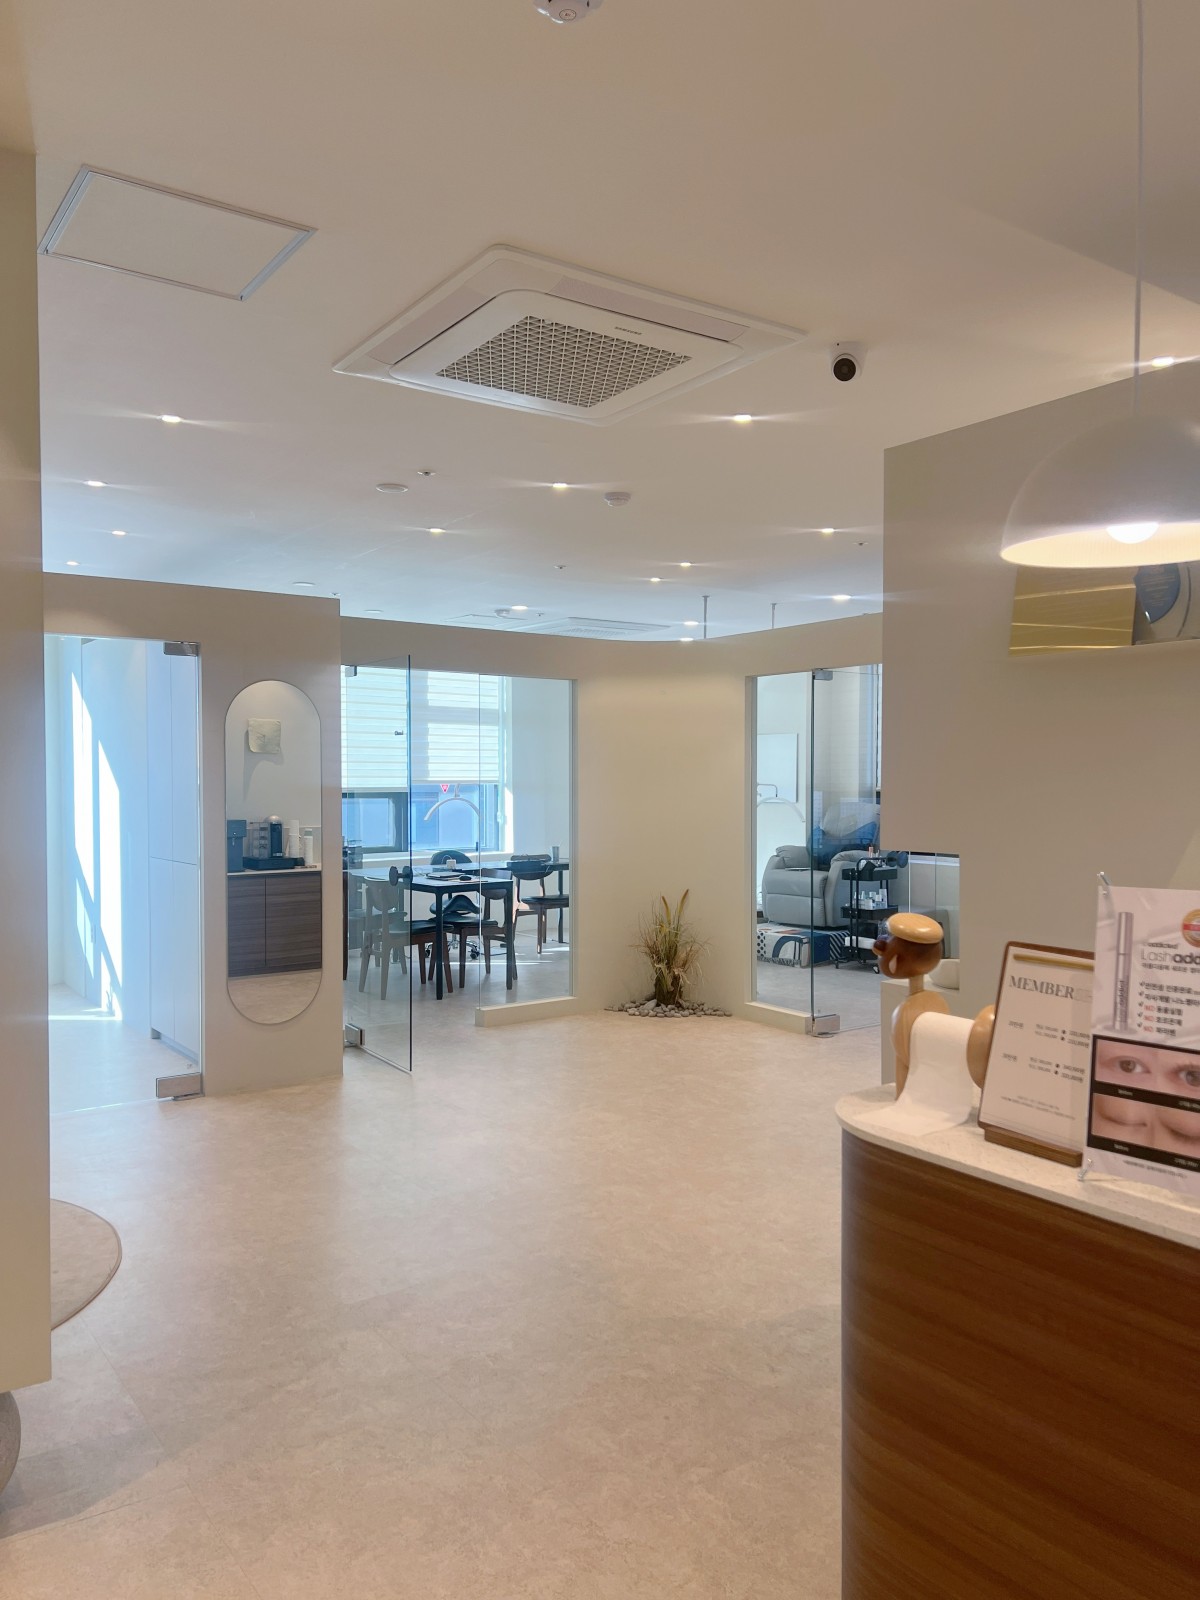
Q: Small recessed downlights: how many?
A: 15